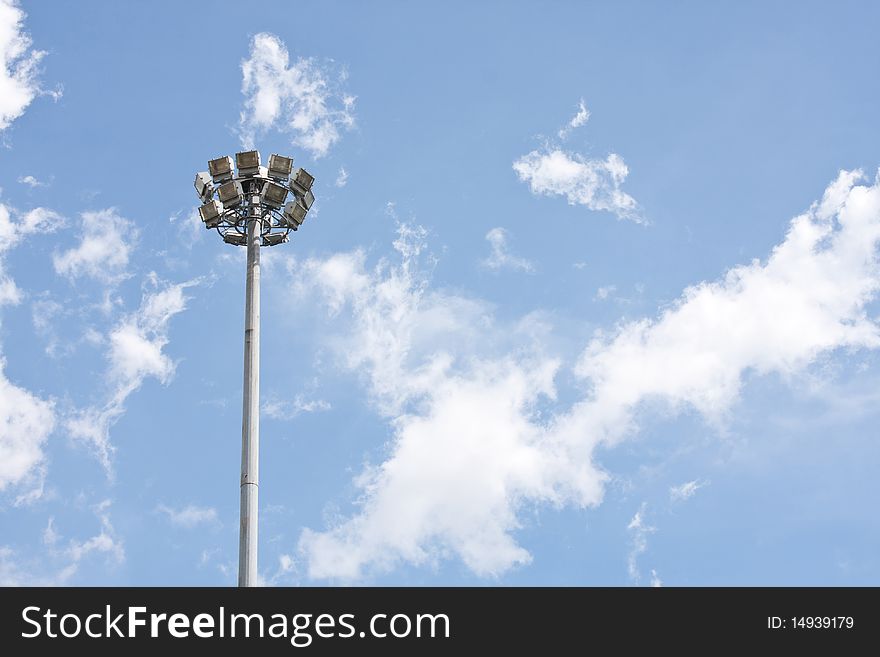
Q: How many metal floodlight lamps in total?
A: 12